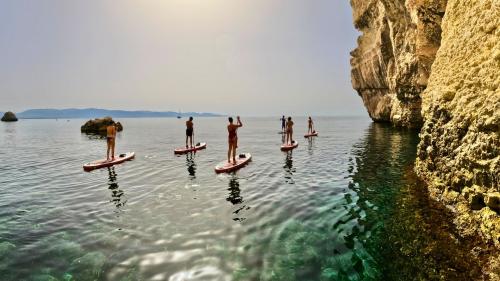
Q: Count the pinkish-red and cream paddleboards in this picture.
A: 5